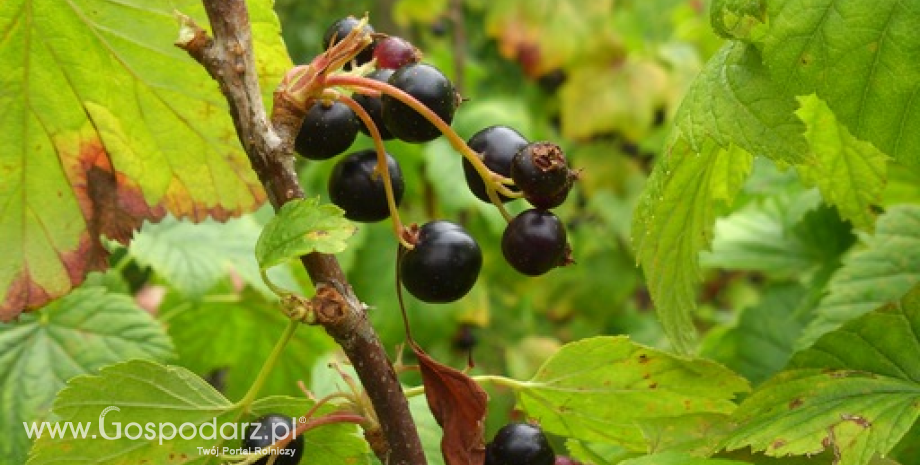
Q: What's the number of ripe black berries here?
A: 12